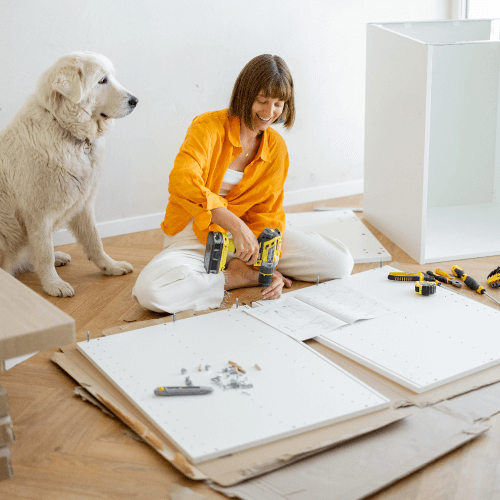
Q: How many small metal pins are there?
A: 5